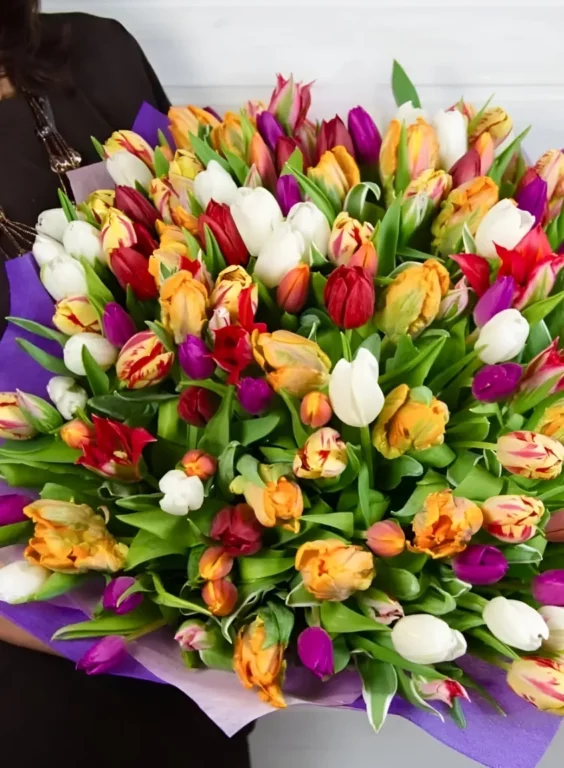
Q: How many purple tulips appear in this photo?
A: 15